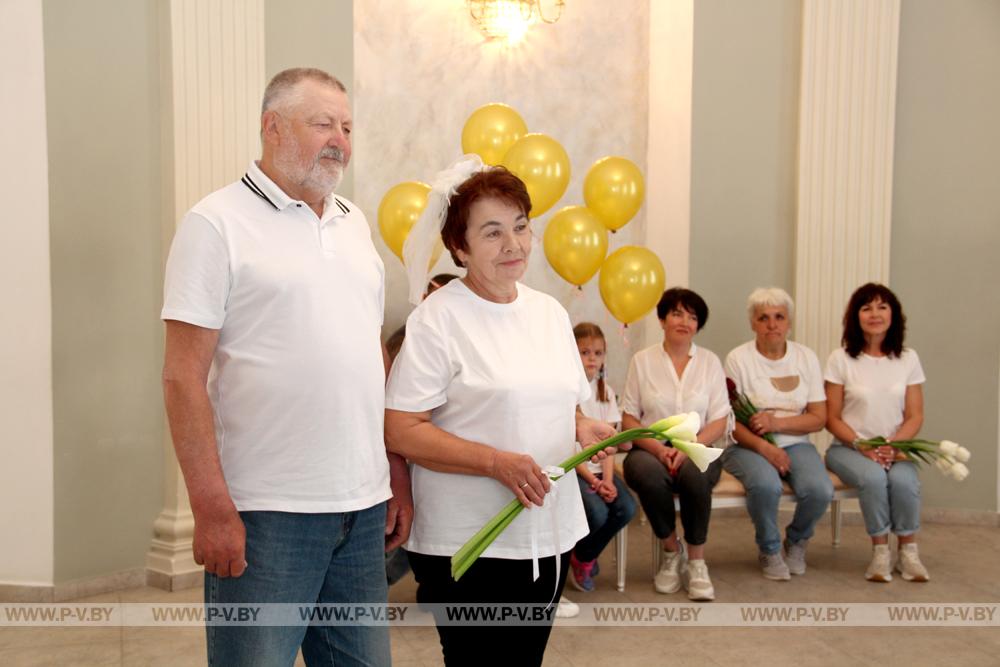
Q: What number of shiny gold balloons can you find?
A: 6